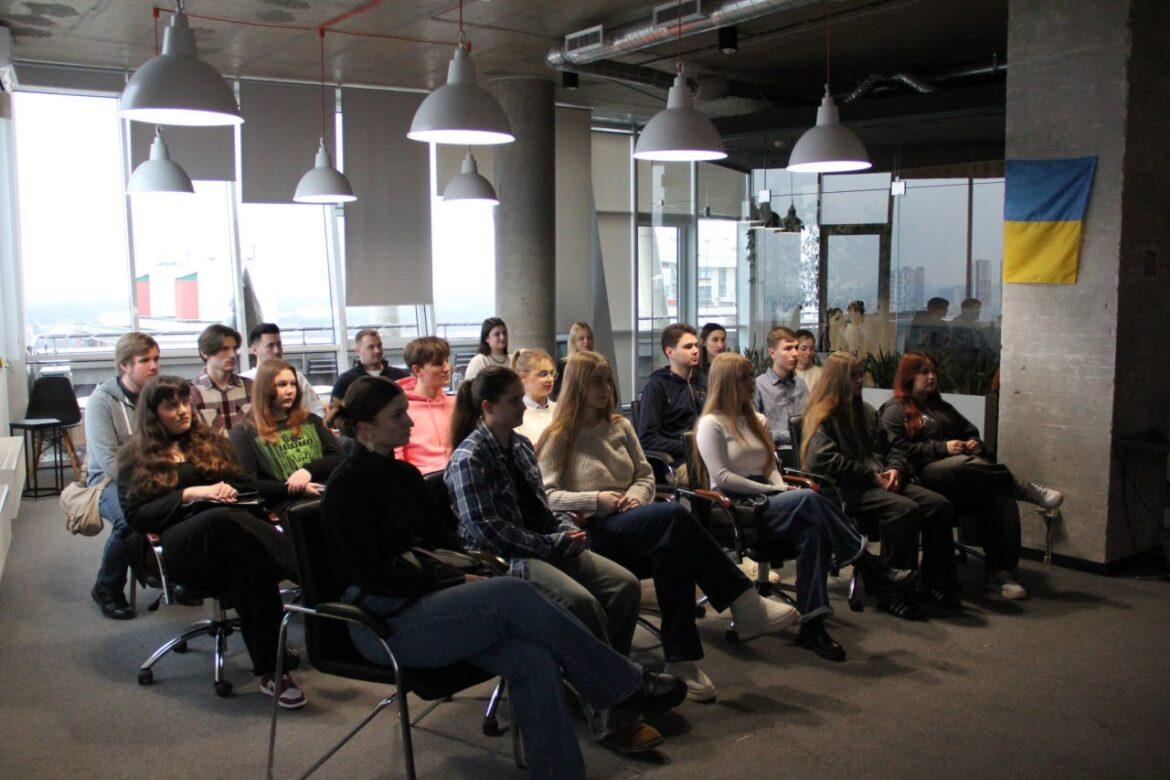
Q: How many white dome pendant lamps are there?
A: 7